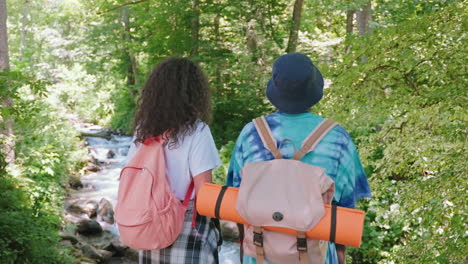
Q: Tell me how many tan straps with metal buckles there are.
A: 2